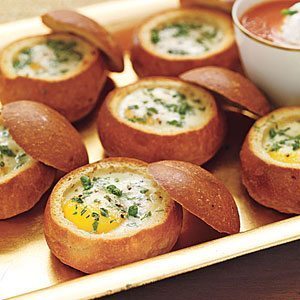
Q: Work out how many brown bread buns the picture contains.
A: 6